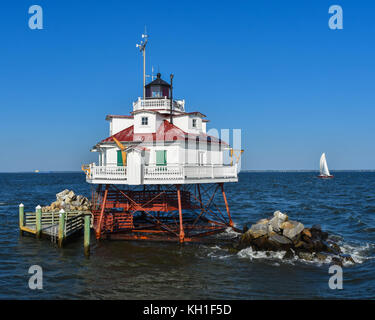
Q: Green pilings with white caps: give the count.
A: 3